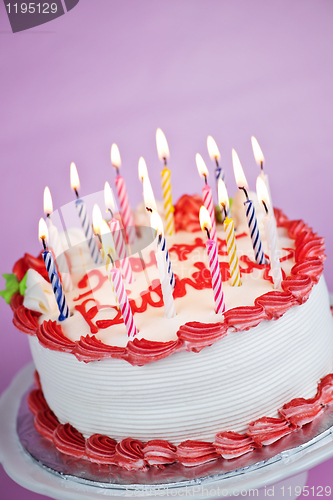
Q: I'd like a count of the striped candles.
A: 13